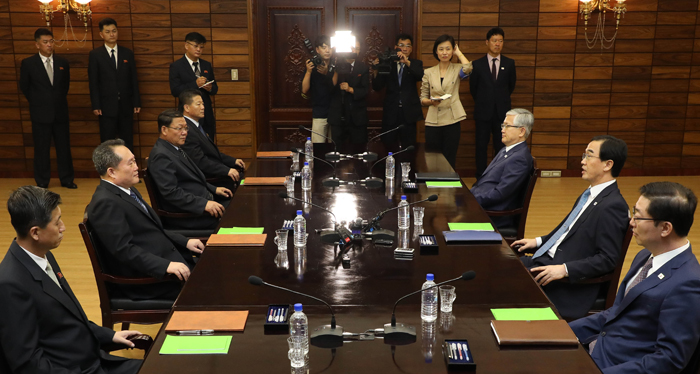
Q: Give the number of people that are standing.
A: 8